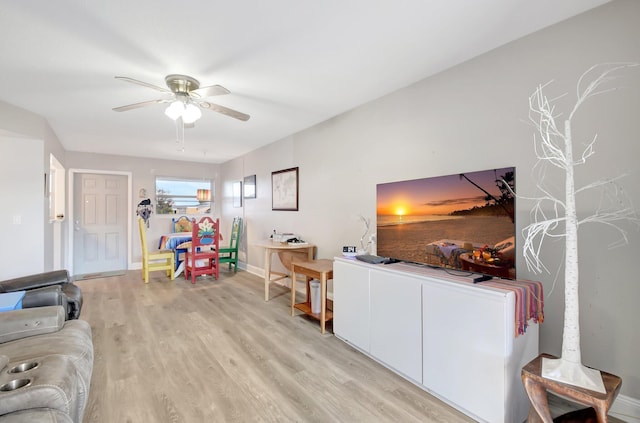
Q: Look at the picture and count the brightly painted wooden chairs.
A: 4